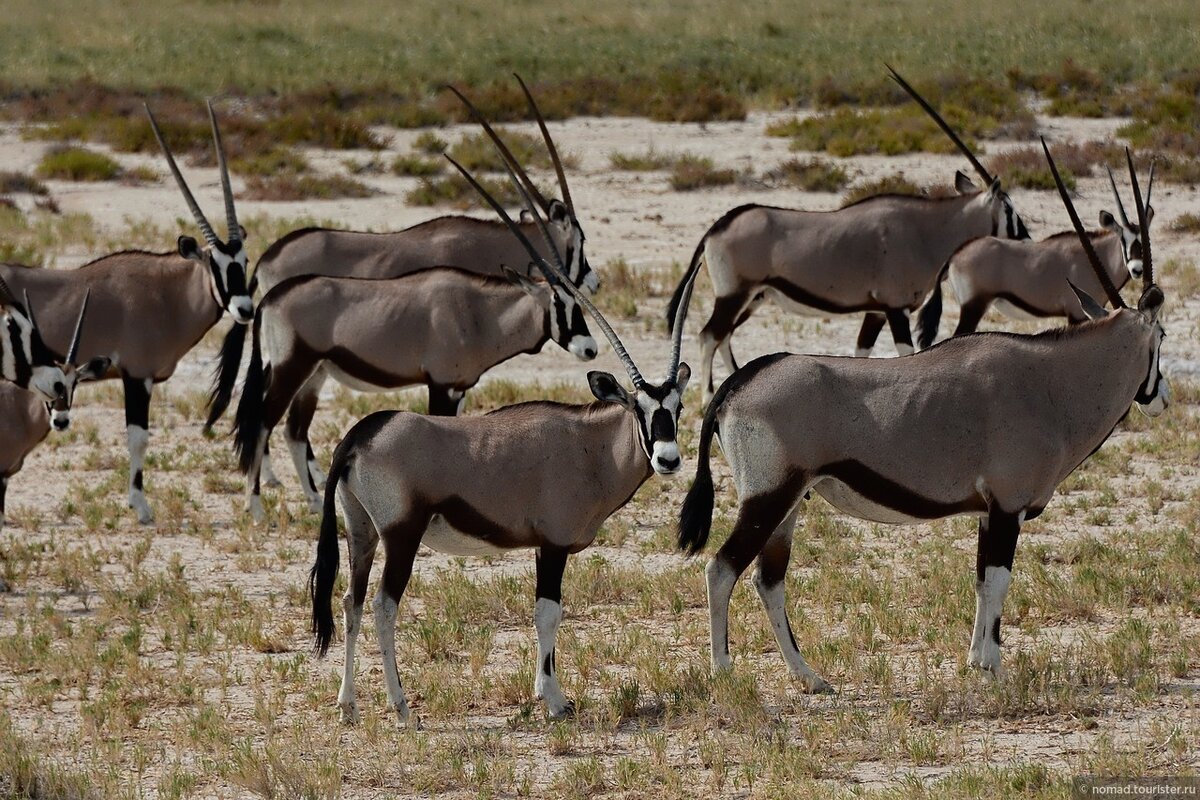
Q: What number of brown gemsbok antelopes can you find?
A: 9